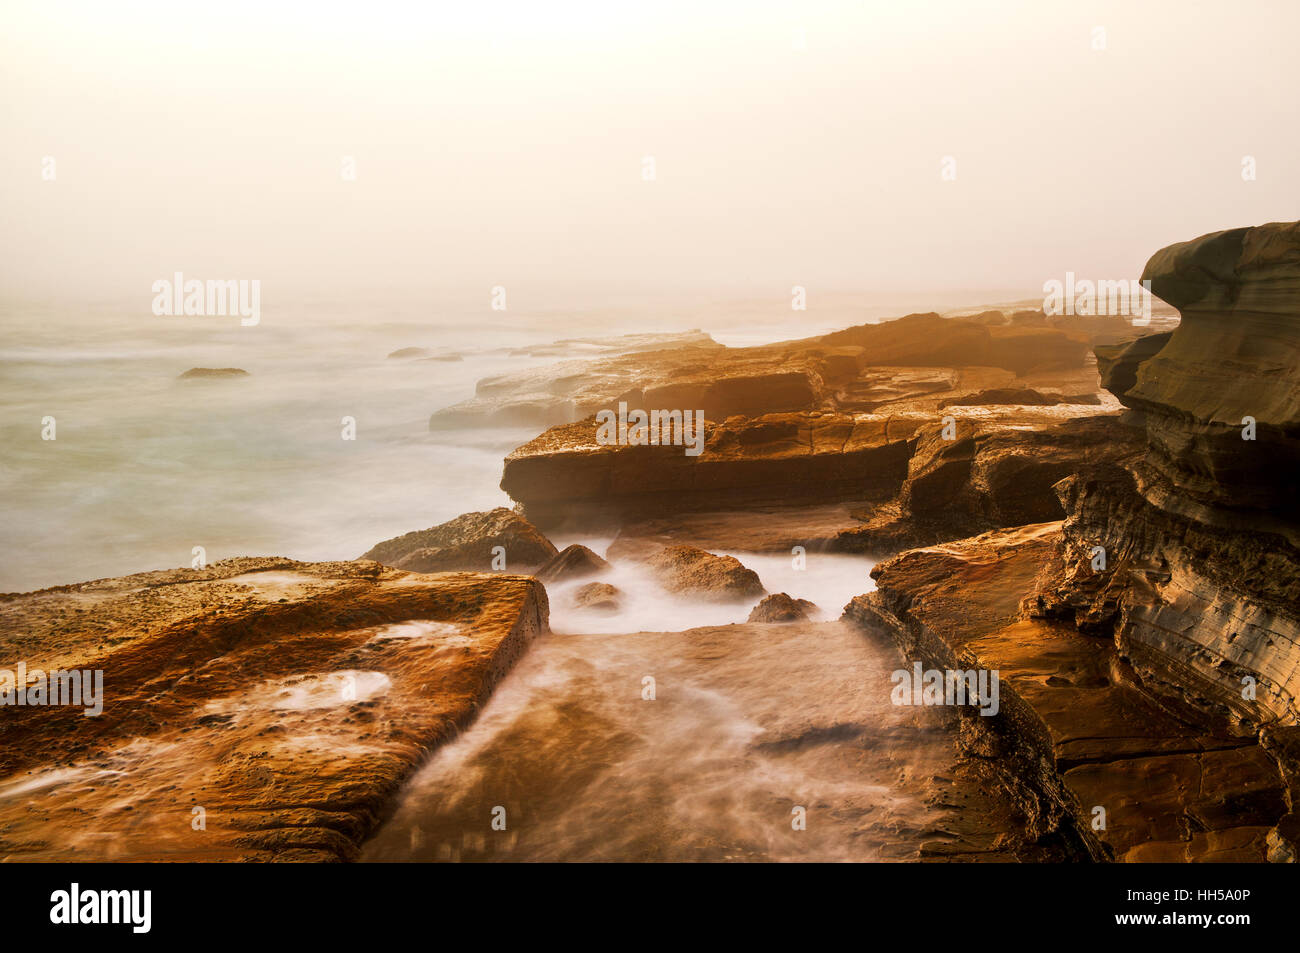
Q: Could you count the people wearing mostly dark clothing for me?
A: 0